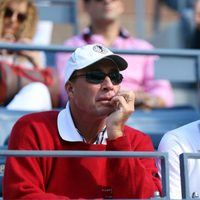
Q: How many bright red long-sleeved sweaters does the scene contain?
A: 1